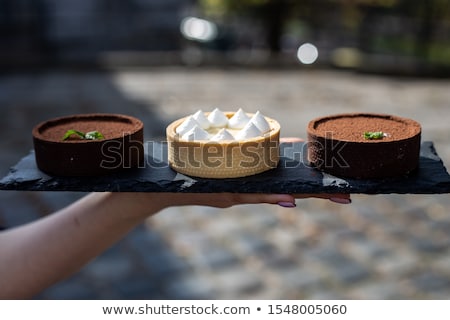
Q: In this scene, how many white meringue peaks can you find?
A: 8